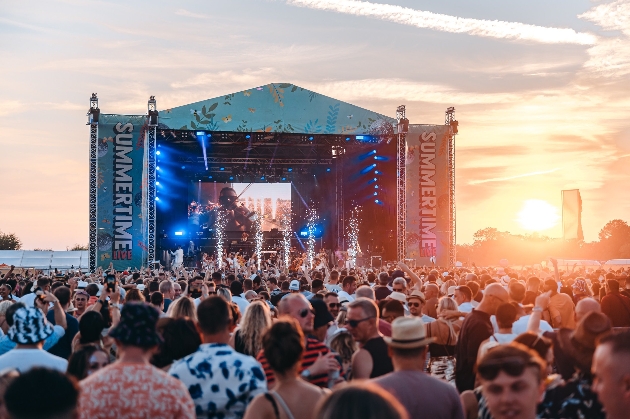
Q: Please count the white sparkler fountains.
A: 5